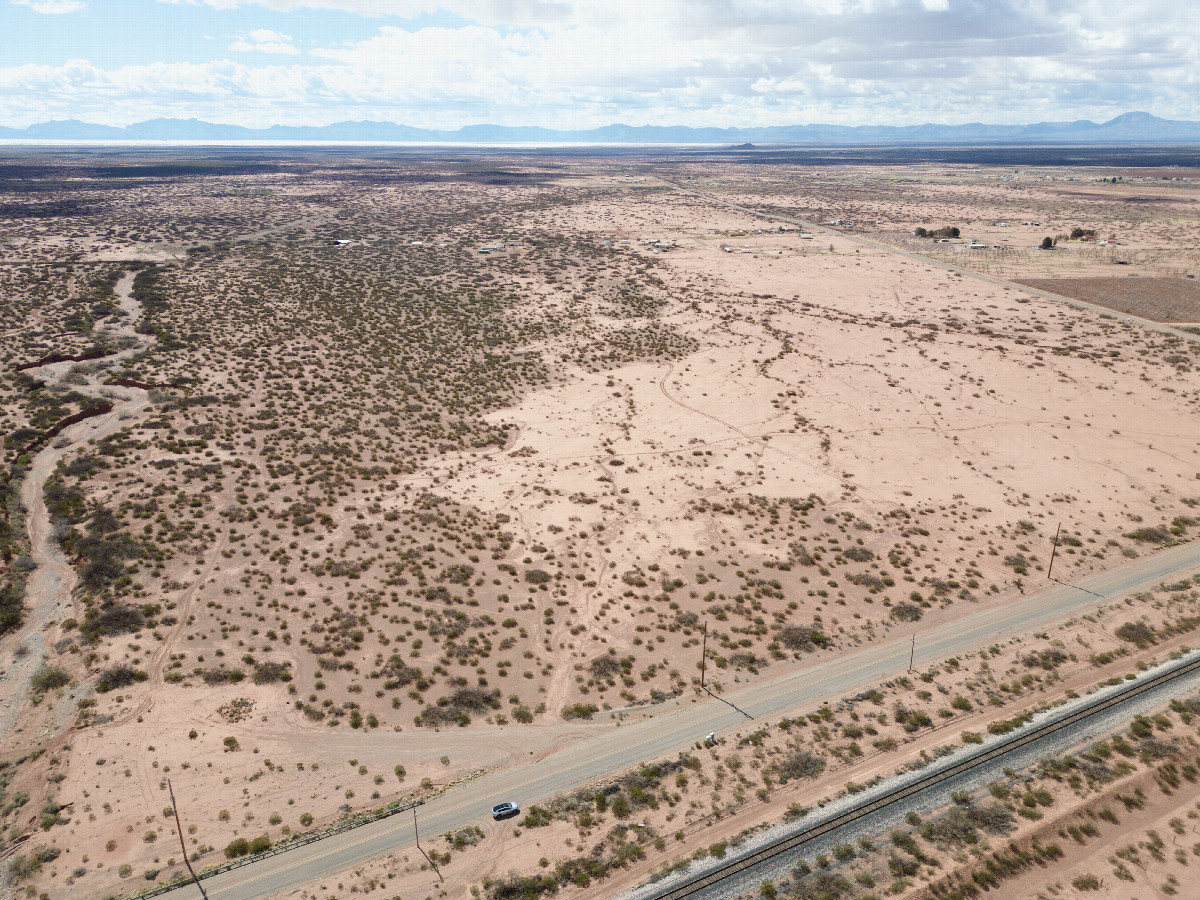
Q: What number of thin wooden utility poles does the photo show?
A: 5